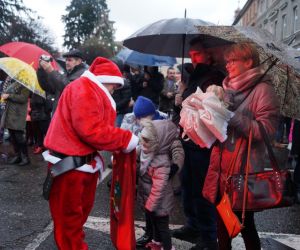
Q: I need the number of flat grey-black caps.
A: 1